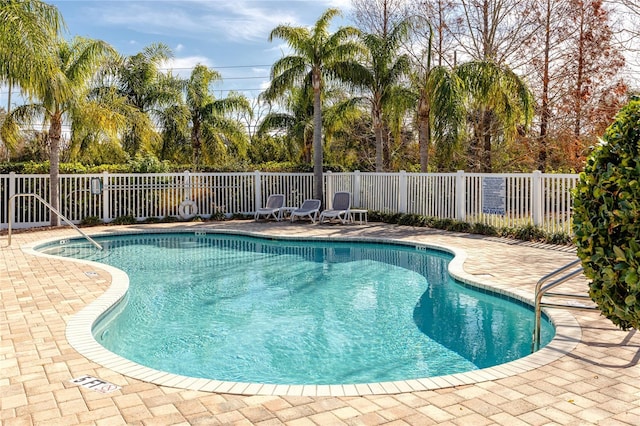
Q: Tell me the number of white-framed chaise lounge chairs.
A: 3